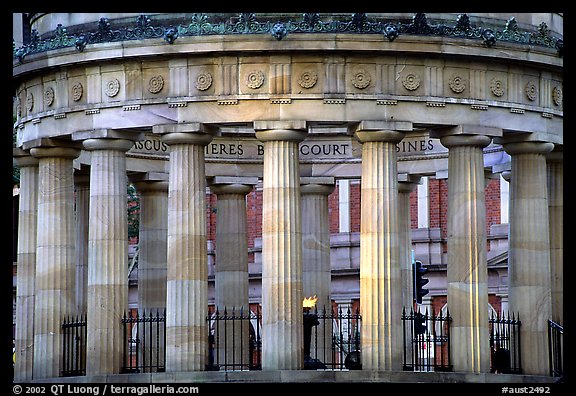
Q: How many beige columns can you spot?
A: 14